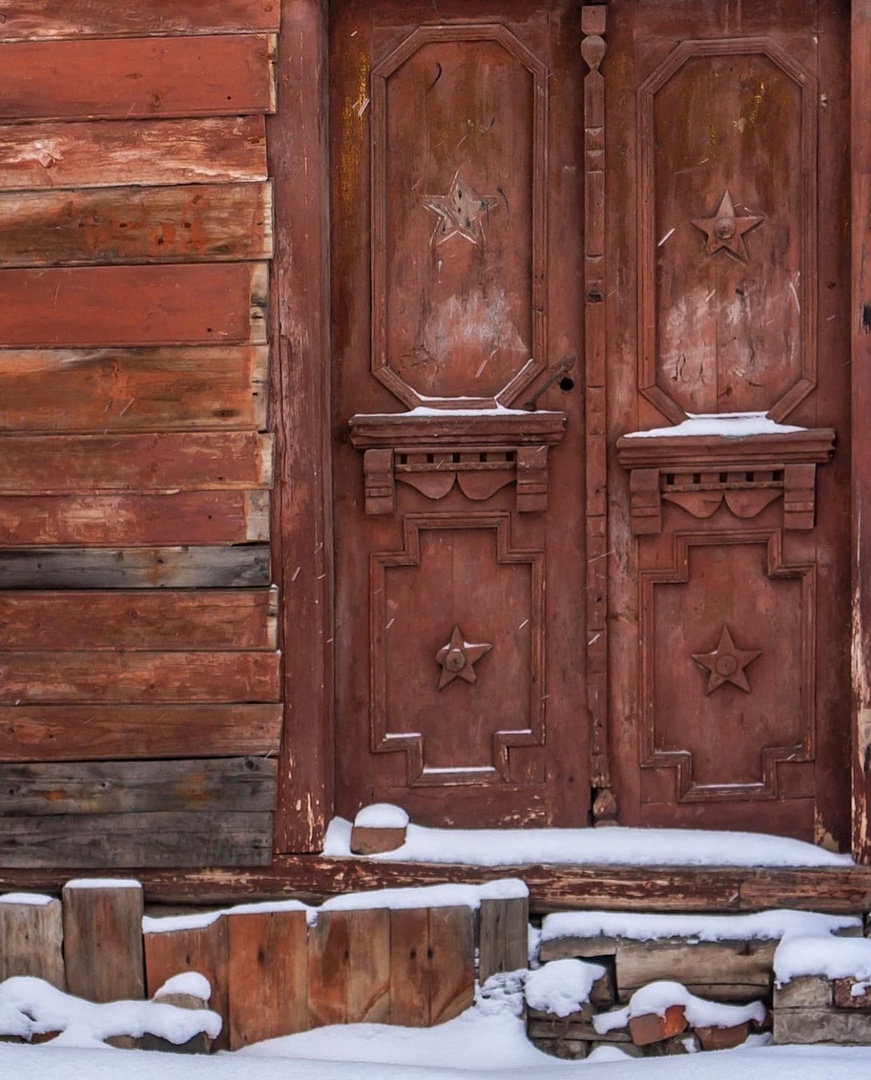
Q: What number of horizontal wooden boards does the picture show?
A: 14